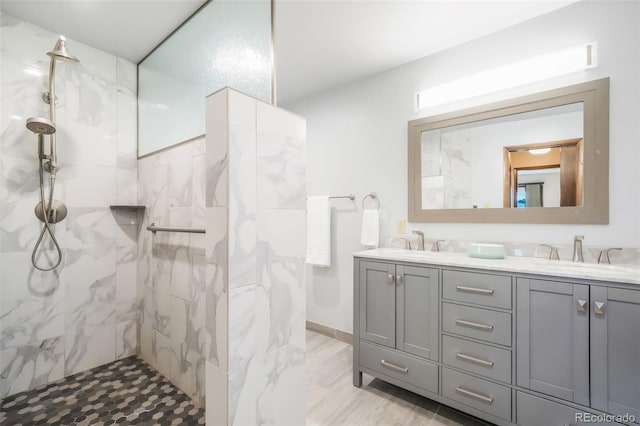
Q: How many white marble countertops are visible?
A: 1